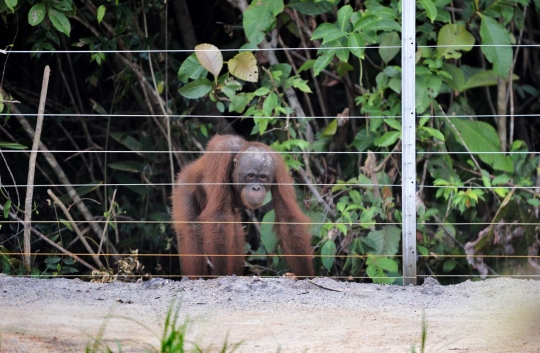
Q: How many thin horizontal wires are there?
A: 7